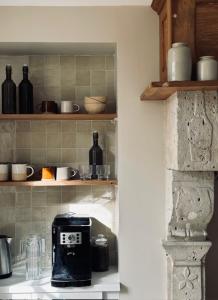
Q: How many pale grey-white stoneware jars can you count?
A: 2